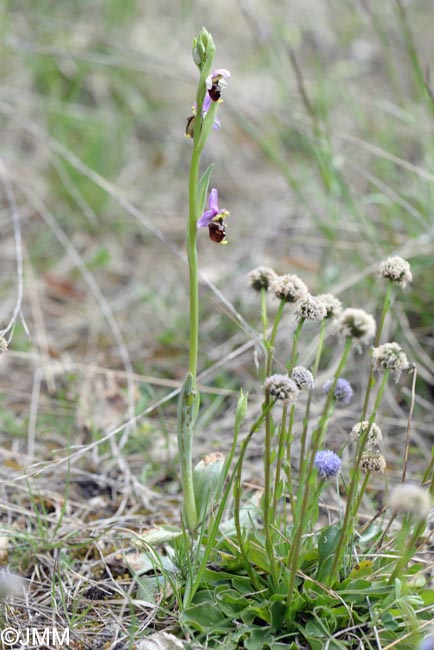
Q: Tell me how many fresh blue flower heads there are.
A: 2